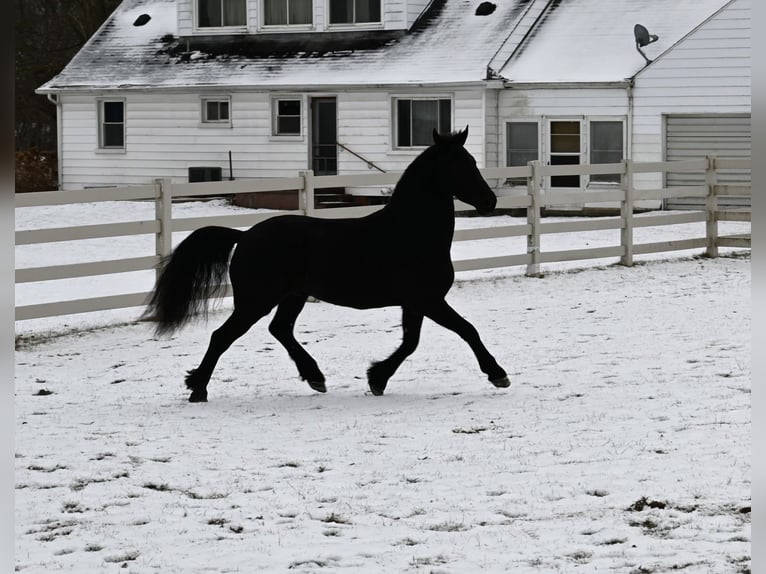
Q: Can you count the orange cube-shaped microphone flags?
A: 0